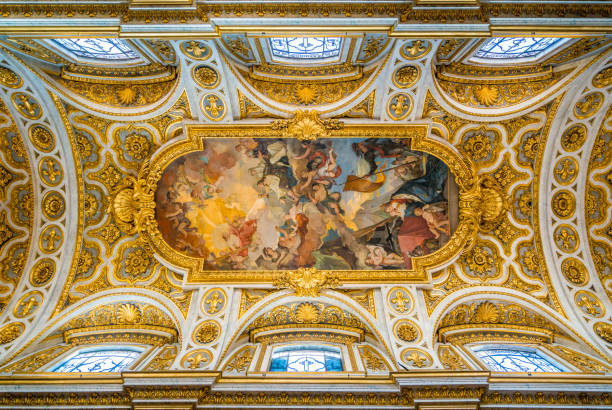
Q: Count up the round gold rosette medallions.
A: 14